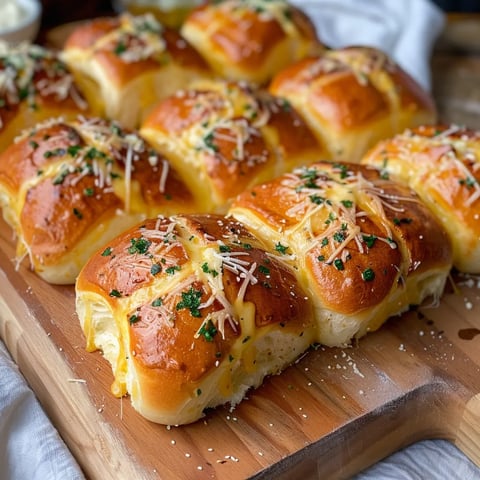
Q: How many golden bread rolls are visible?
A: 9